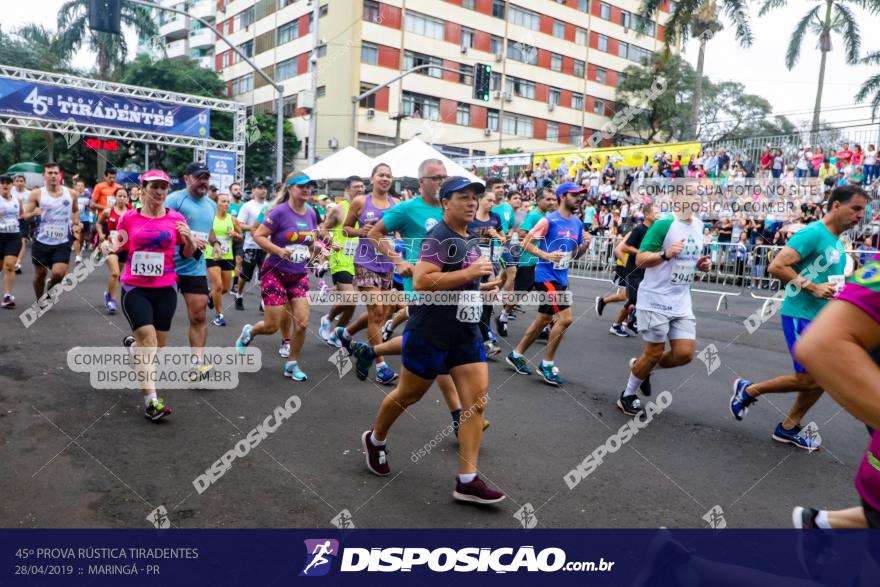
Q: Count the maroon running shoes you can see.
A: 2